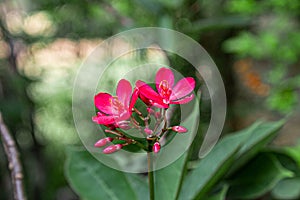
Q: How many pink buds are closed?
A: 5